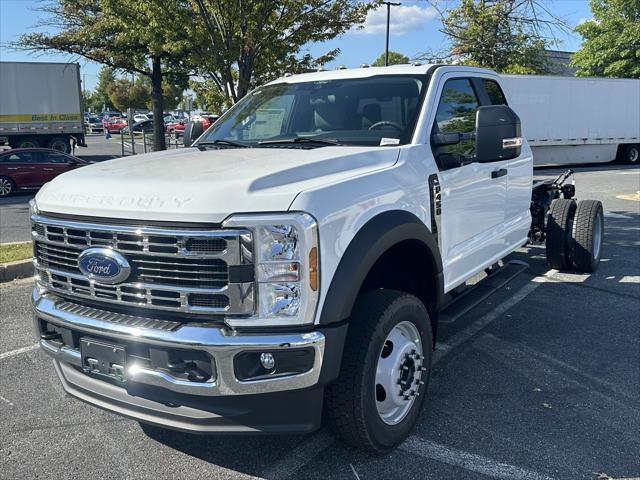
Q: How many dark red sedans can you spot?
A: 1